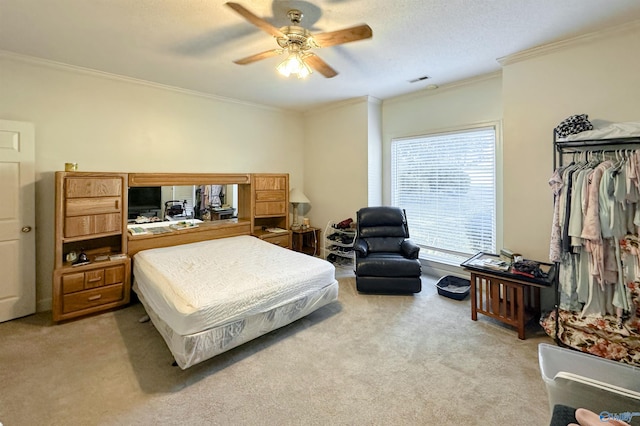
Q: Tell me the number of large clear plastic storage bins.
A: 1